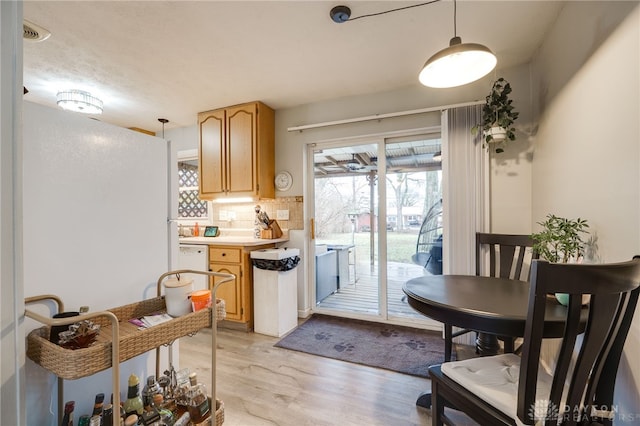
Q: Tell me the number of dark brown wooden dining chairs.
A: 2